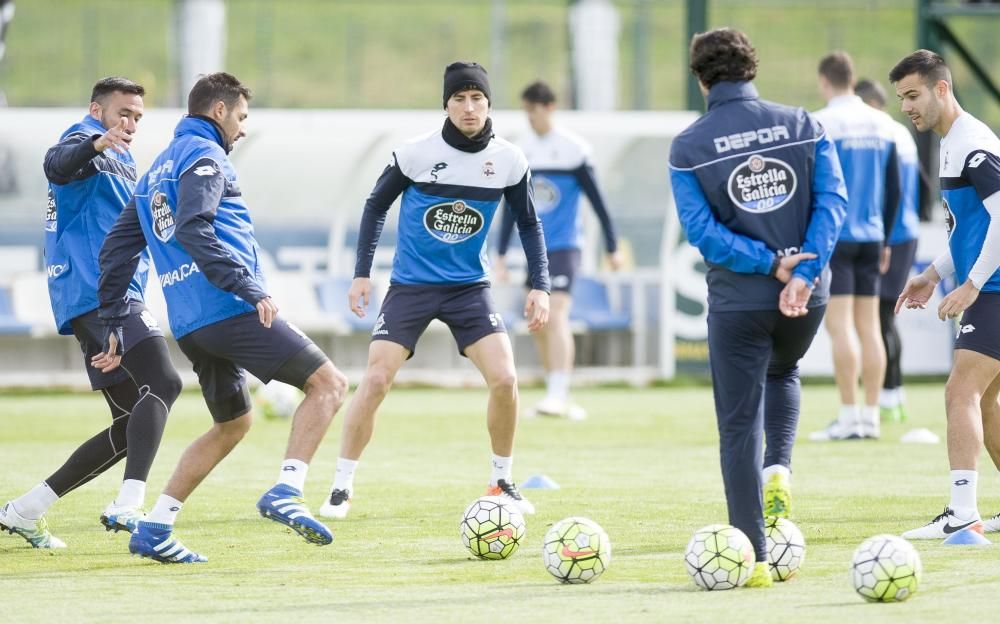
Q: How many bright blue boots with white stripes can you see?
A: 2